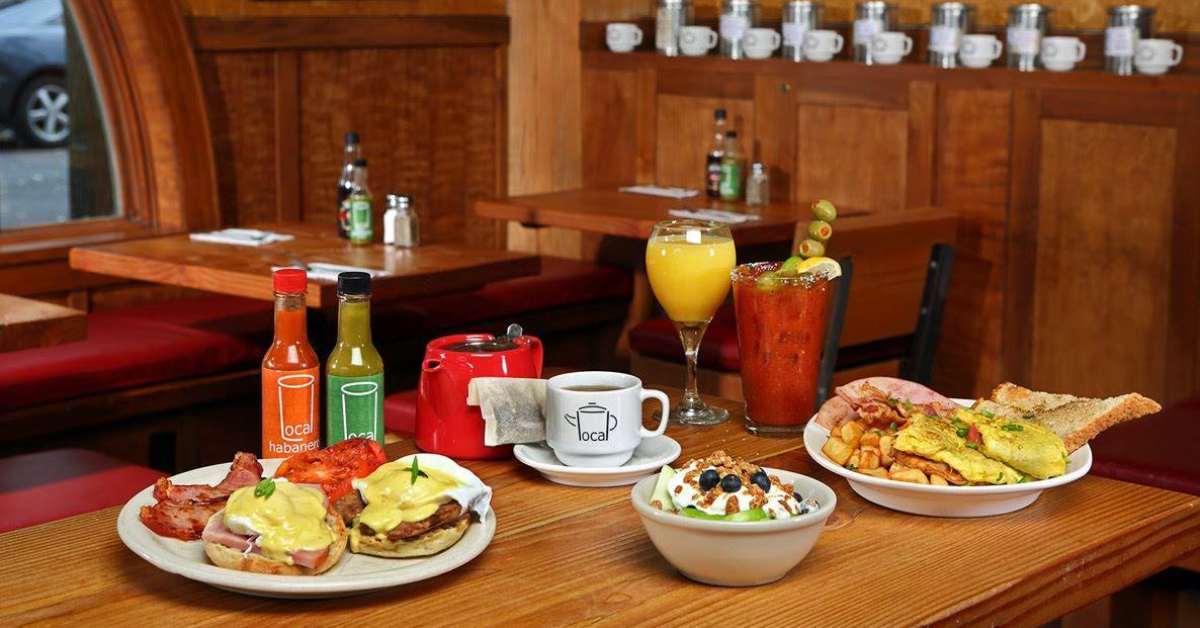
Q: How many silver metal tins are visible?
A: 7